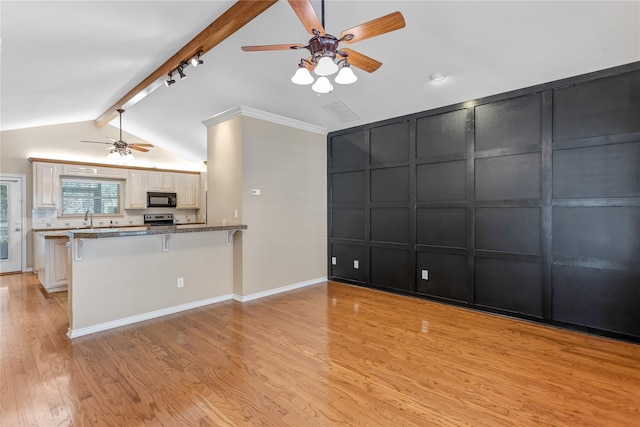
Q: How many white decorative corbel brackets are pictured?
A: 3